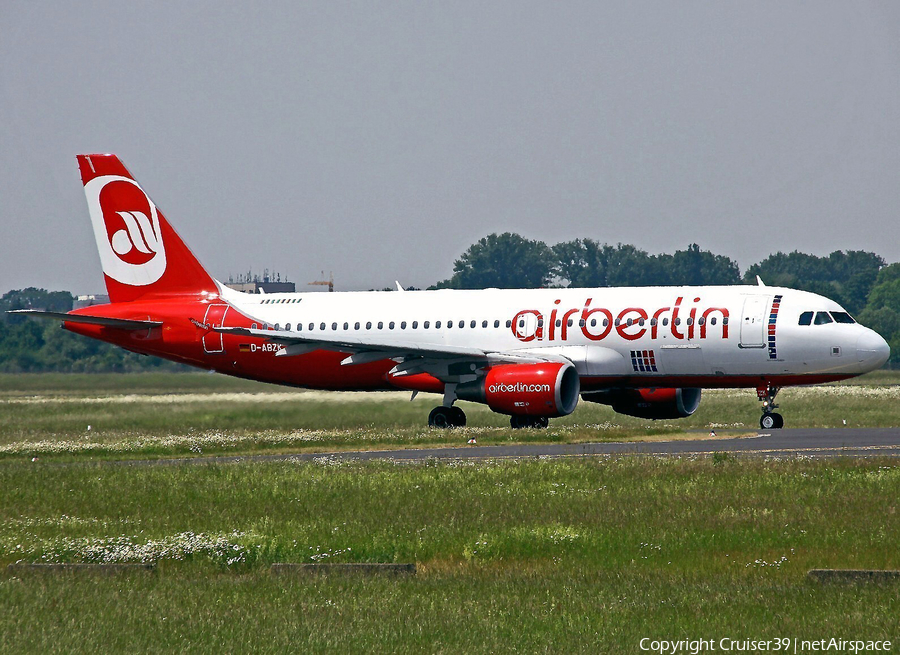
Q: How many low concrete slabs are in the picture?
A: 3